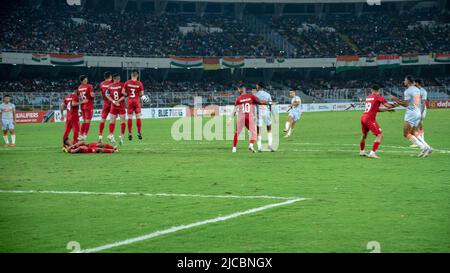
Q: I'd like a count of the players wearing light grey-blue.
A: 5